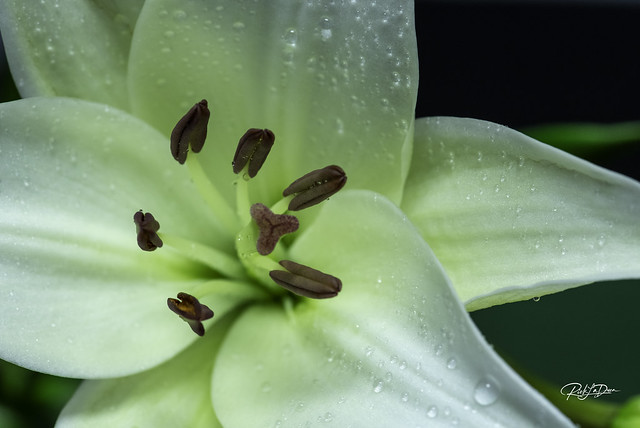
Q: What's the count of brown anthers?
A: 6